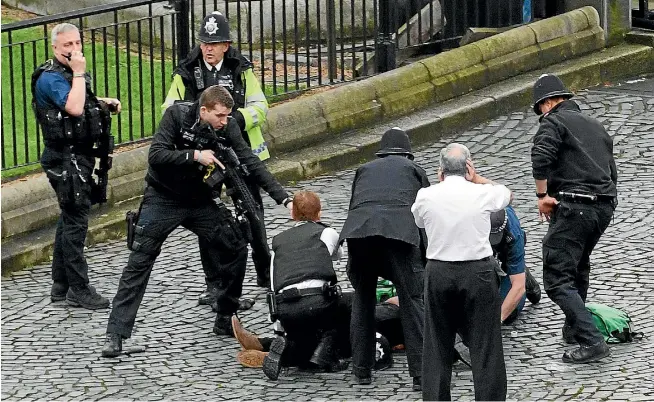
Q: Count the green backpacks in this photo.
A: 1